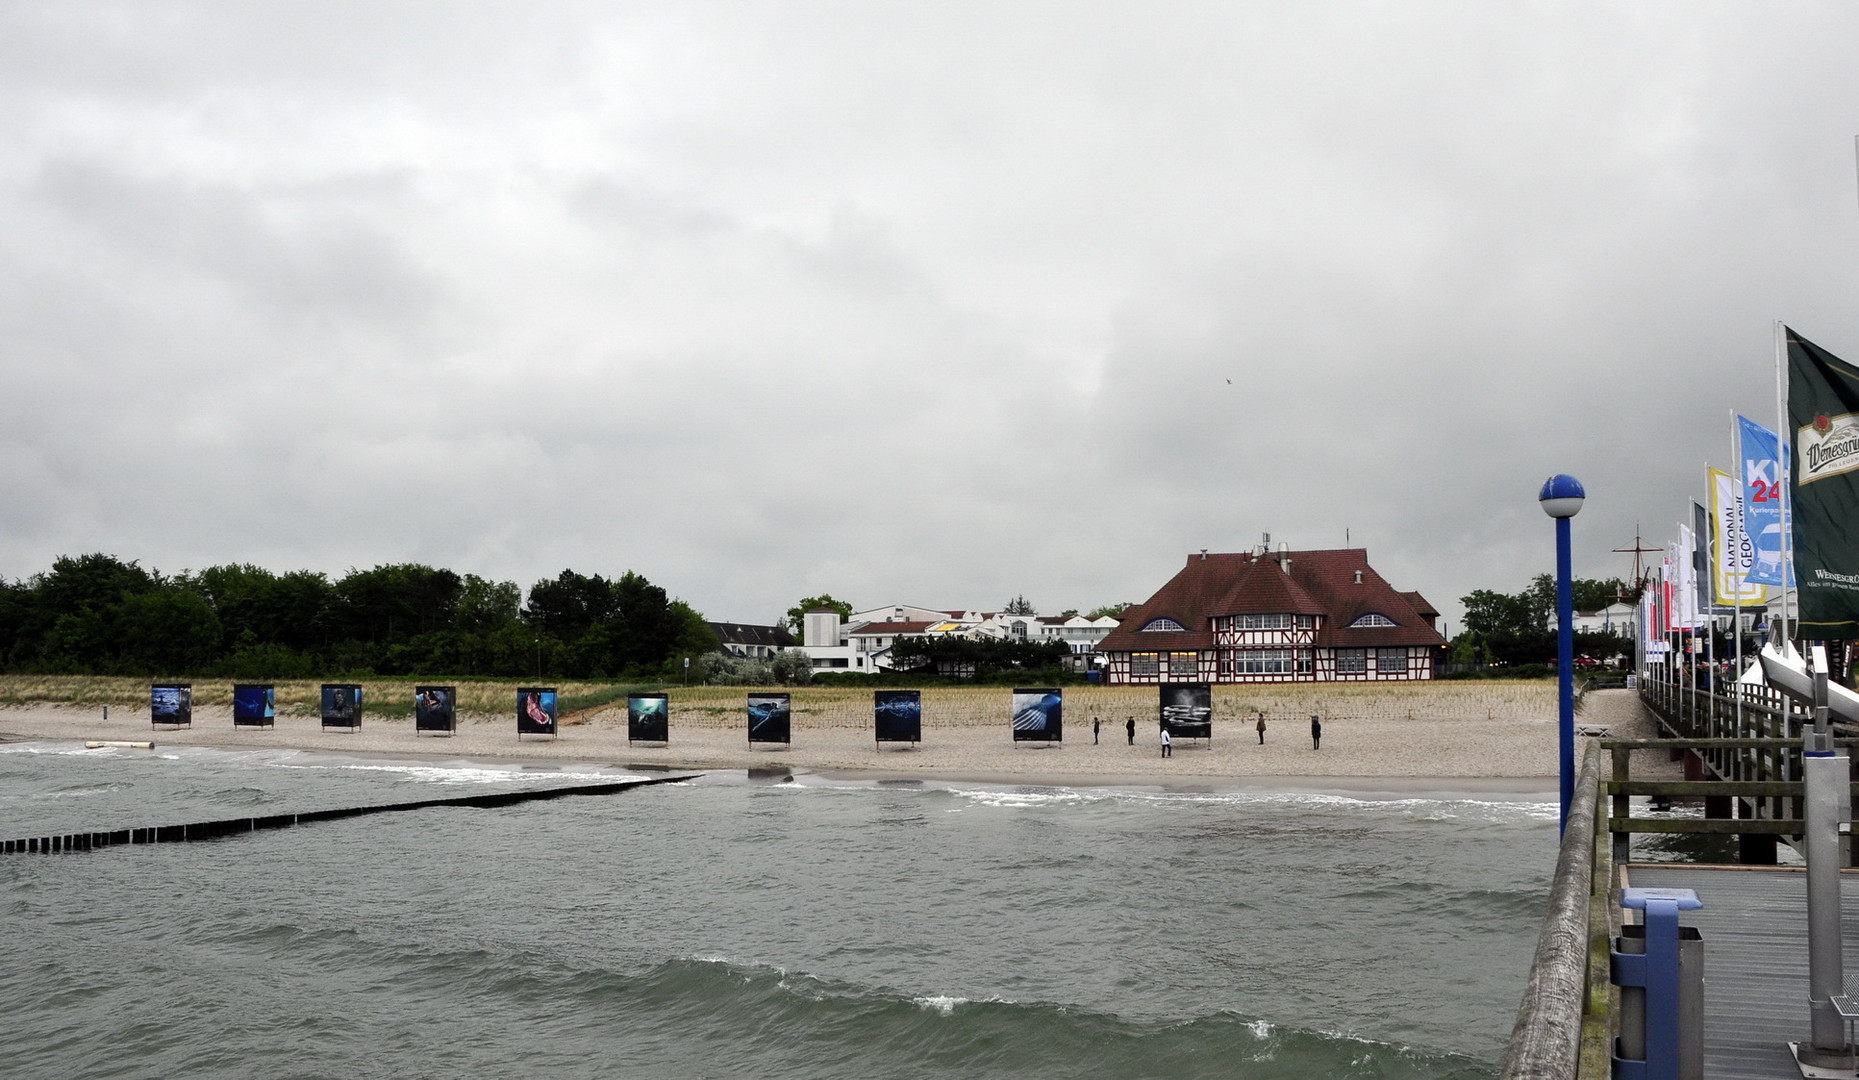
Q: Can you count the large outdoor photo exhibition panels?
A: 10